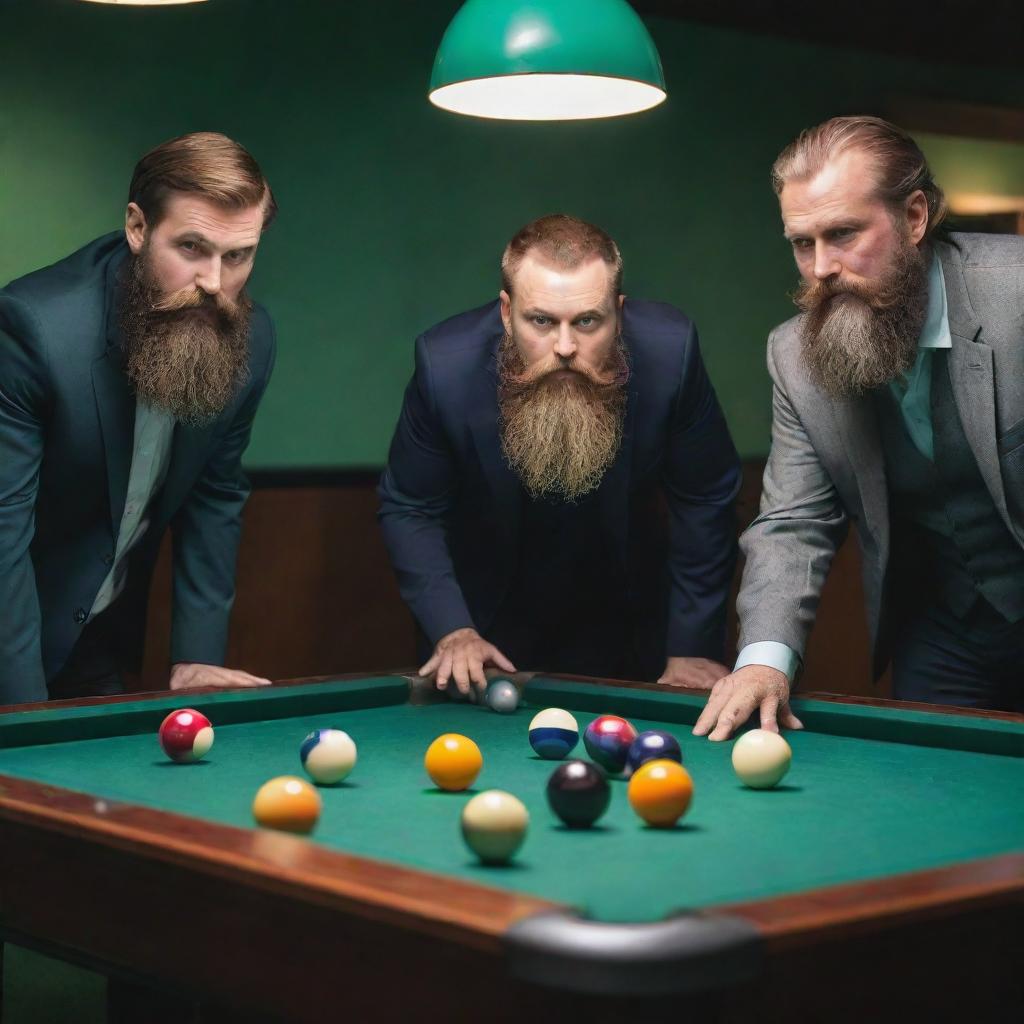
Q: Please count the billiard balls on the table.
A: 12